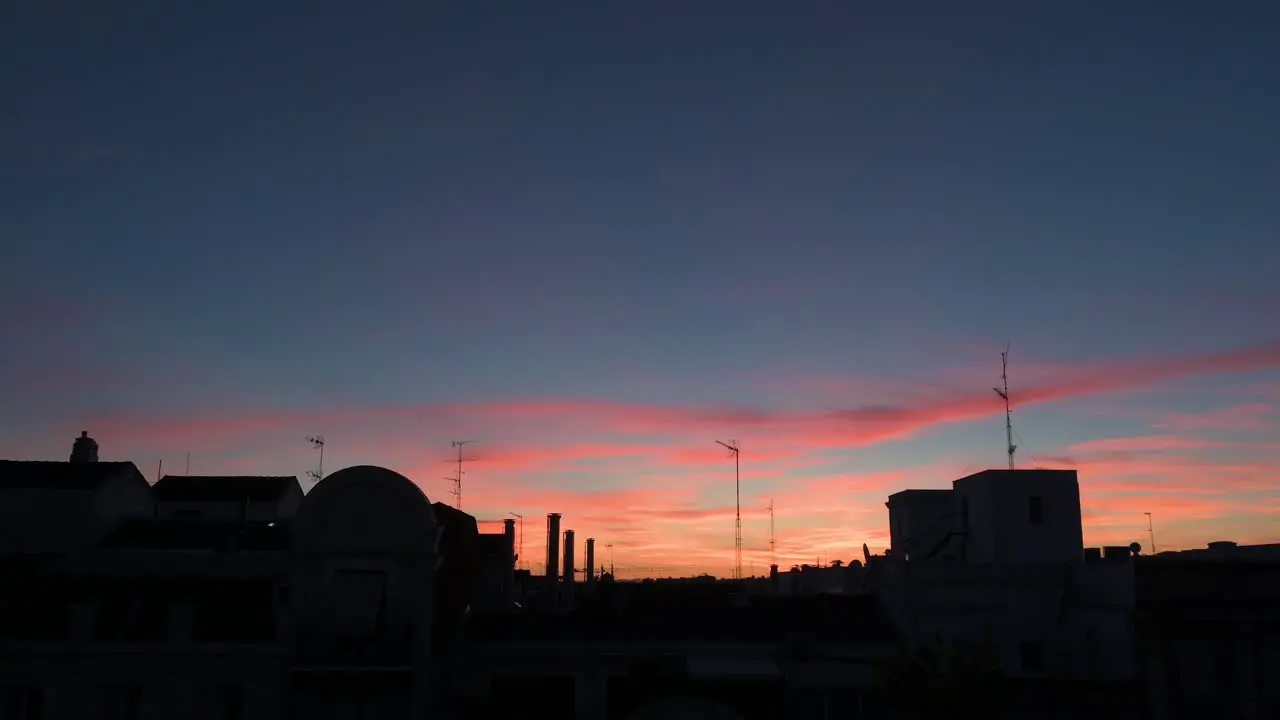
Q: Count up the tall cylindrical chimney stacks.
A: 3